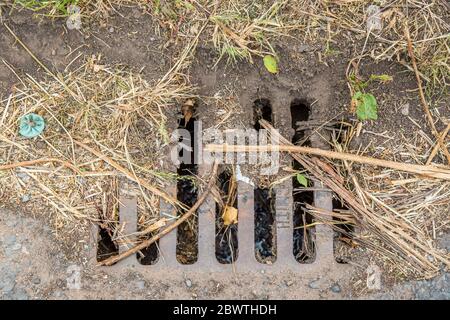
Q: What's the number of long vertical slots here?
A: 7